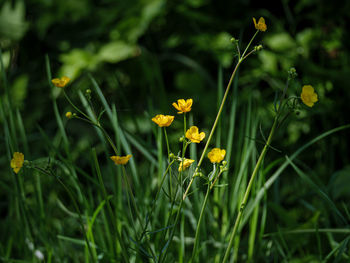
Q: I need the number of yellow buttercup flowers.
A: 10